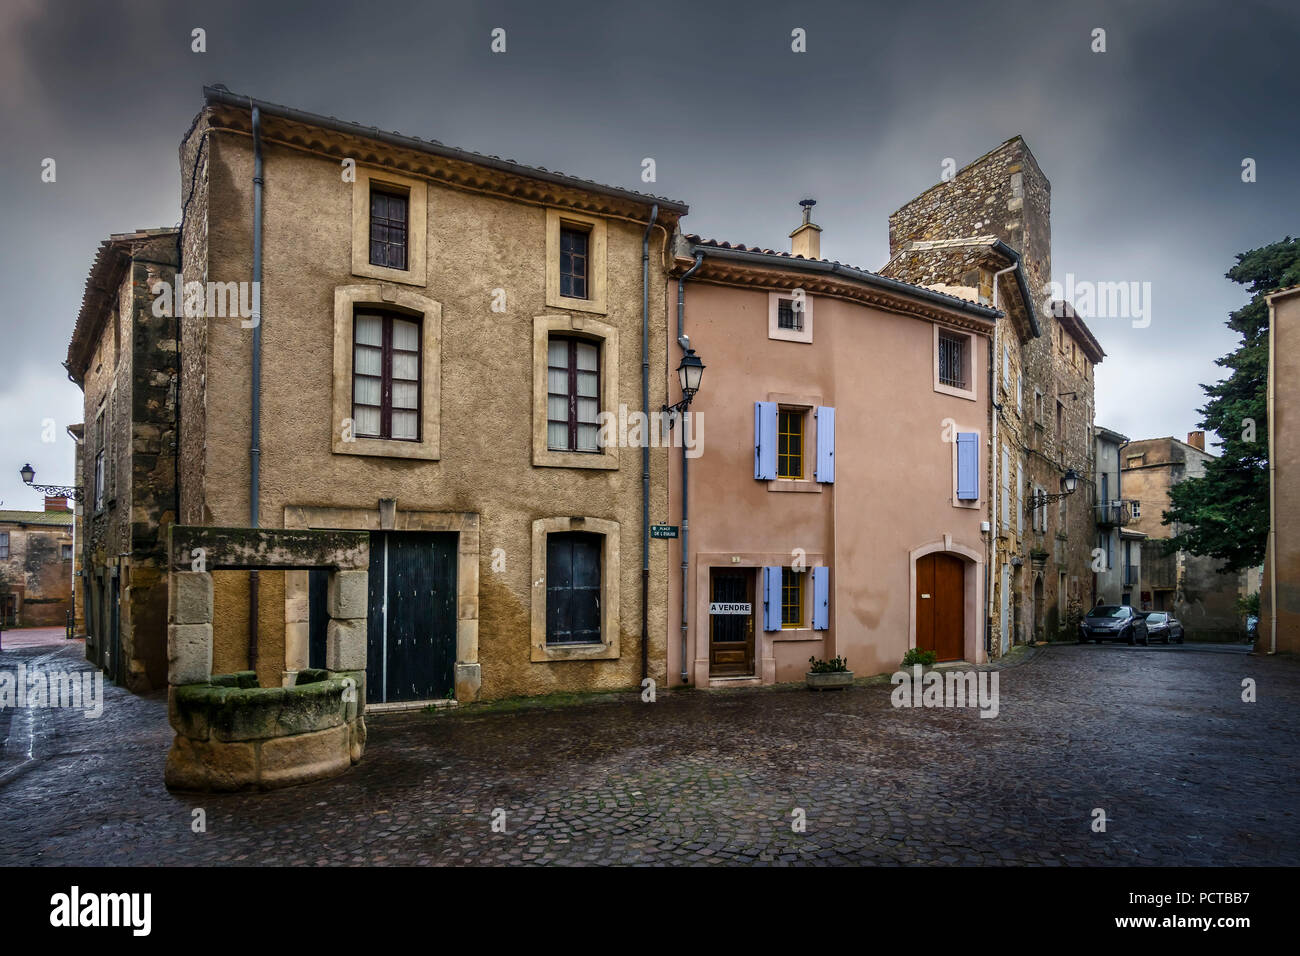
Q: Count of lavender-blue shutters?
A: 5